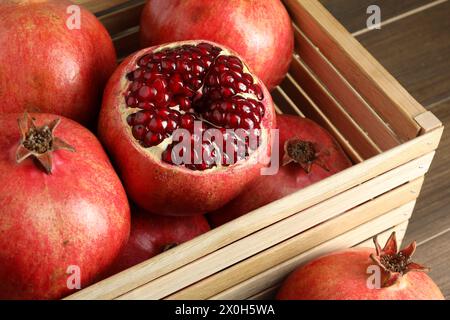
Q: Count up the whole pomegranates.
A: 6